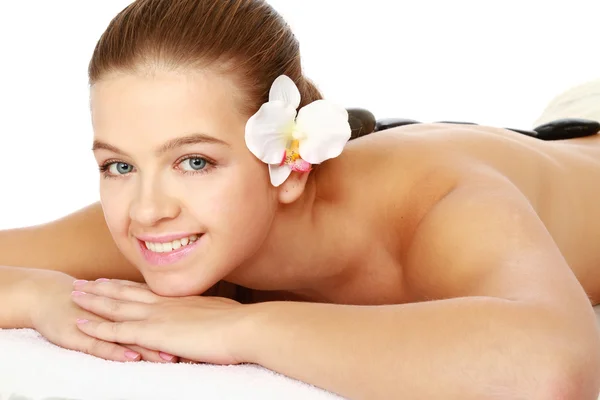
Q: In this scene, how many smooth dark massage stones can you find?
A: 5